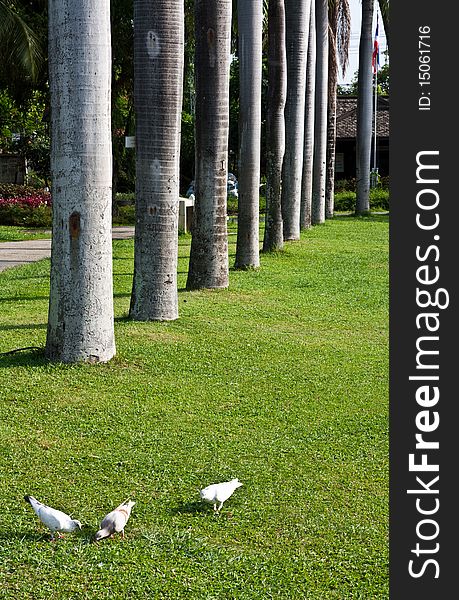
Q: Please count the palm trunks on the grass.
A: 10